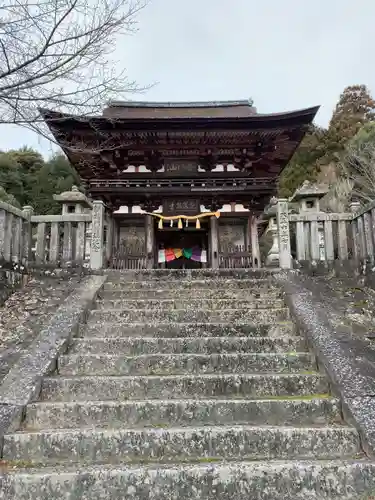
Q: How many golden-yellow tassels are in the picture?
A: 3